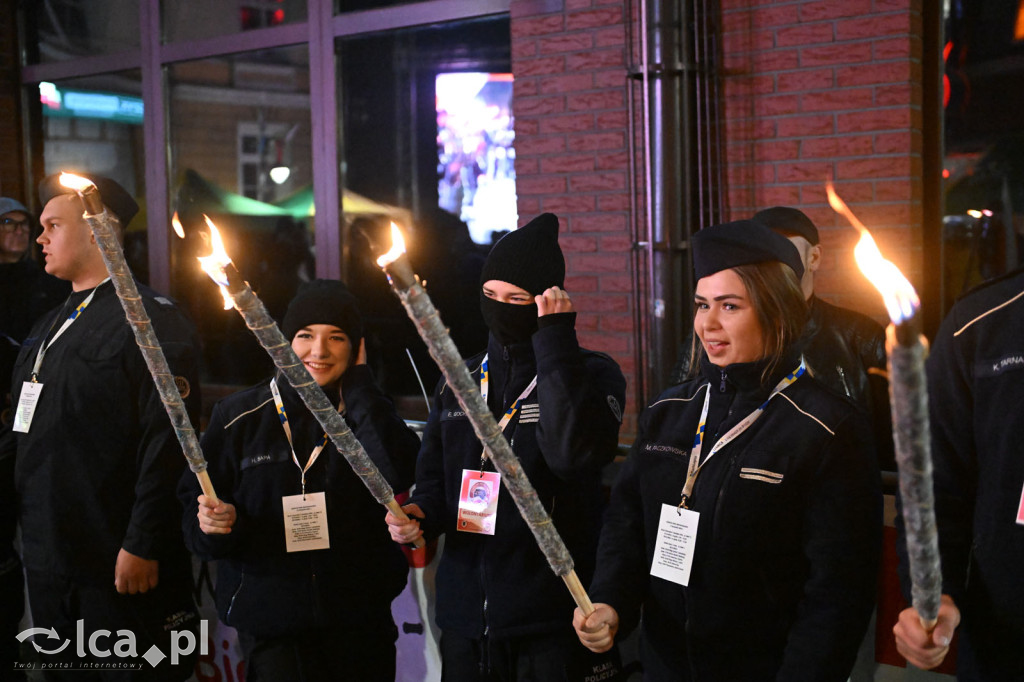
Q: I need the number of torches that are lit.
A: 4